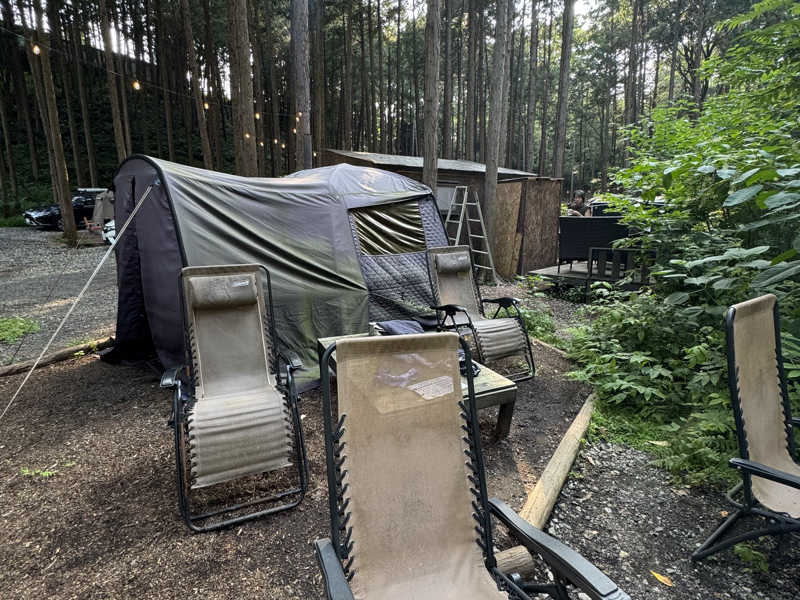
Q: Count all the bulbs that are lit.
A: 12